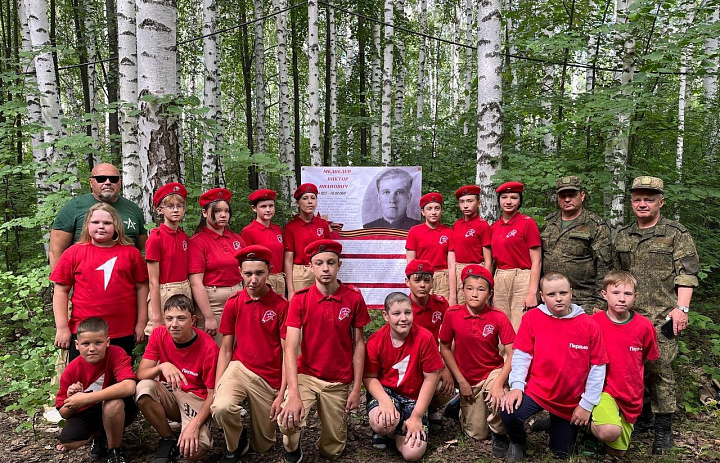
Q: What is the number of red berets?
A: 11